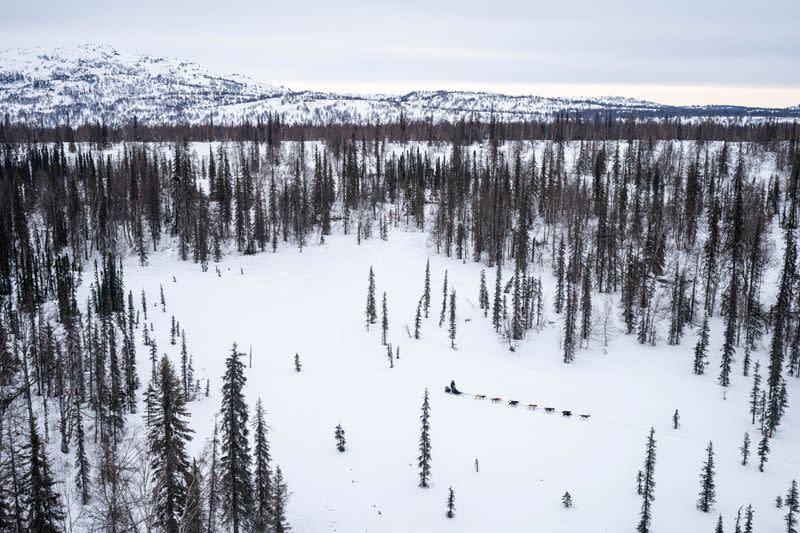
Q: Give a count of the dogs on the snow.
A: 7